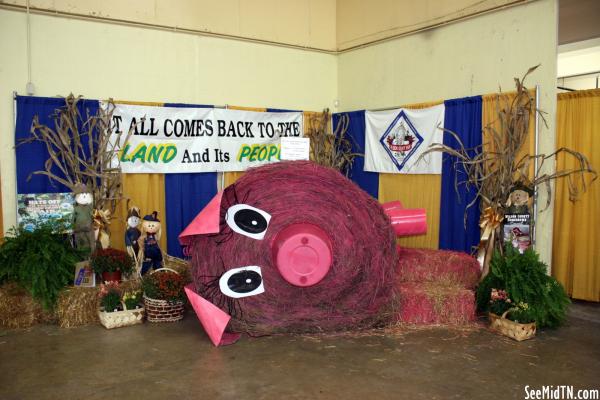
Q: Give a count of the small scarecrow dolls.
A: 4